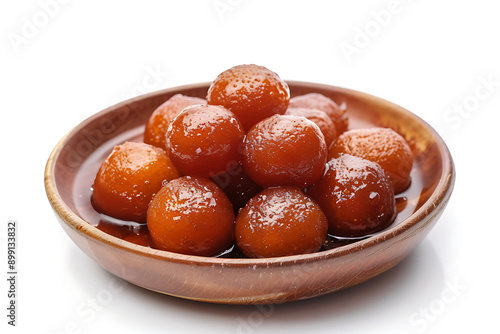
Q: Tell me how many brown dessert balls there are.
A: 11